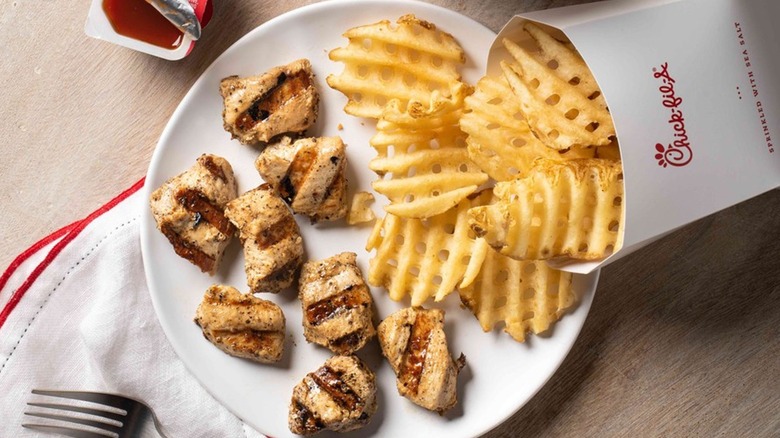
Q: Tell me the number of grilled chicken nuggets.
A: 8